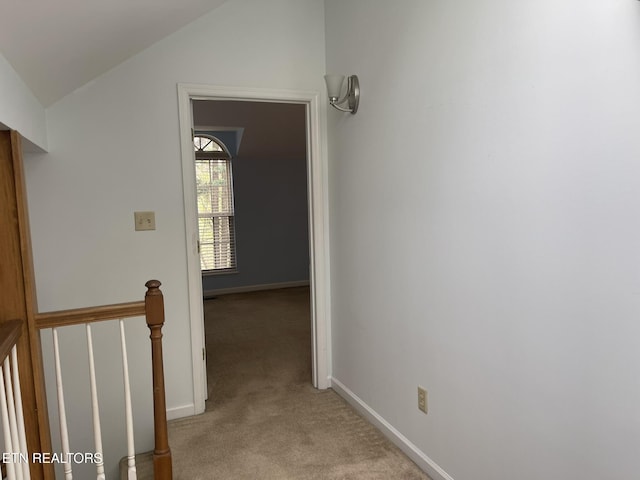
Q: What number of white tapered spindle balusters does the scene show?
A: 6